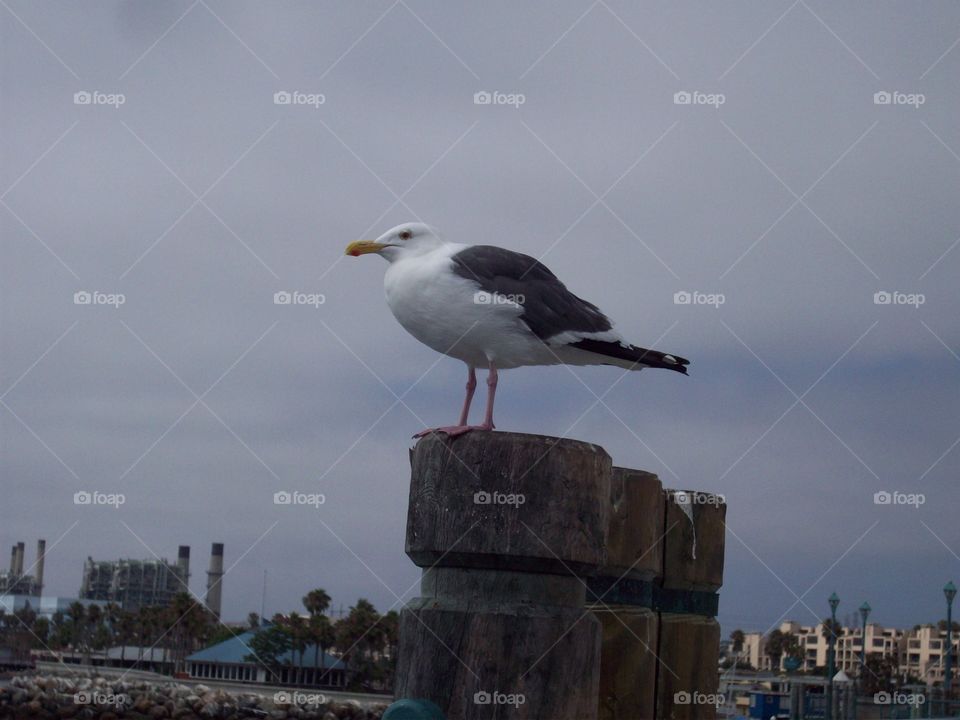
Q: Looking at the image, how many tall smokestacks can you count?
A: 5